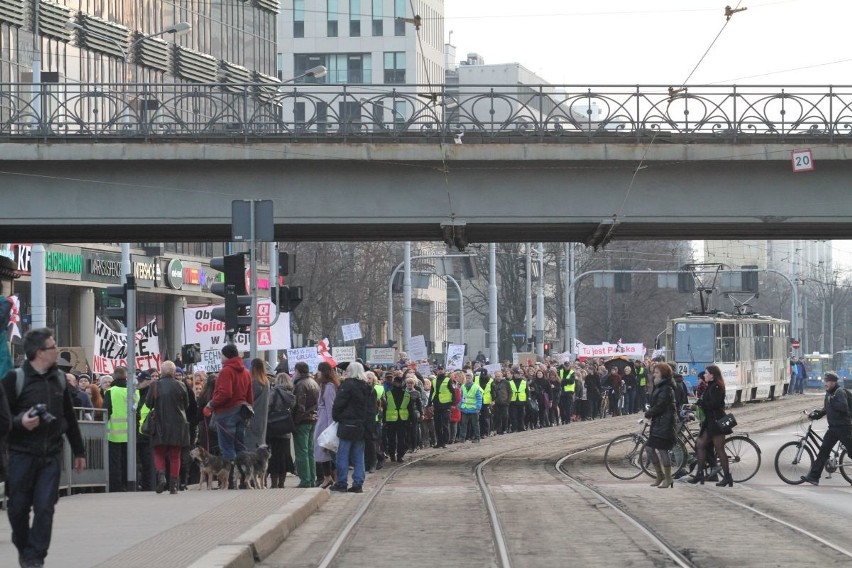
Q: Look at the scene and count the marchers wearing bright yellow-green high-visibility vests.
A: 10